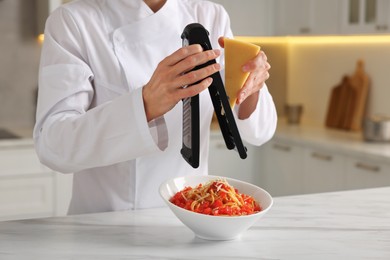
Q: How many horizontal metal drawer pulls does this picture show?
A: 3